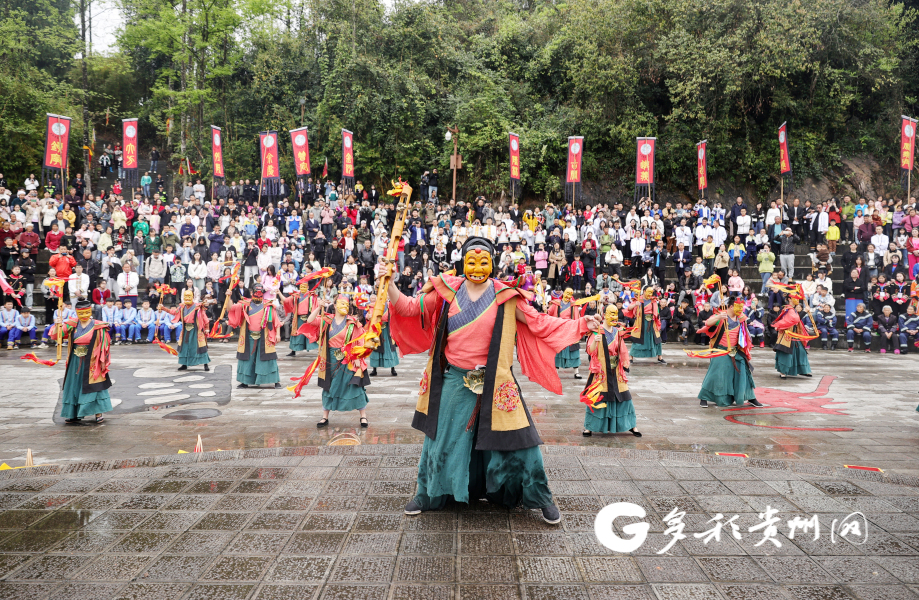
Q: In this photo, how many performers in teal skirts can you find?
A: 12